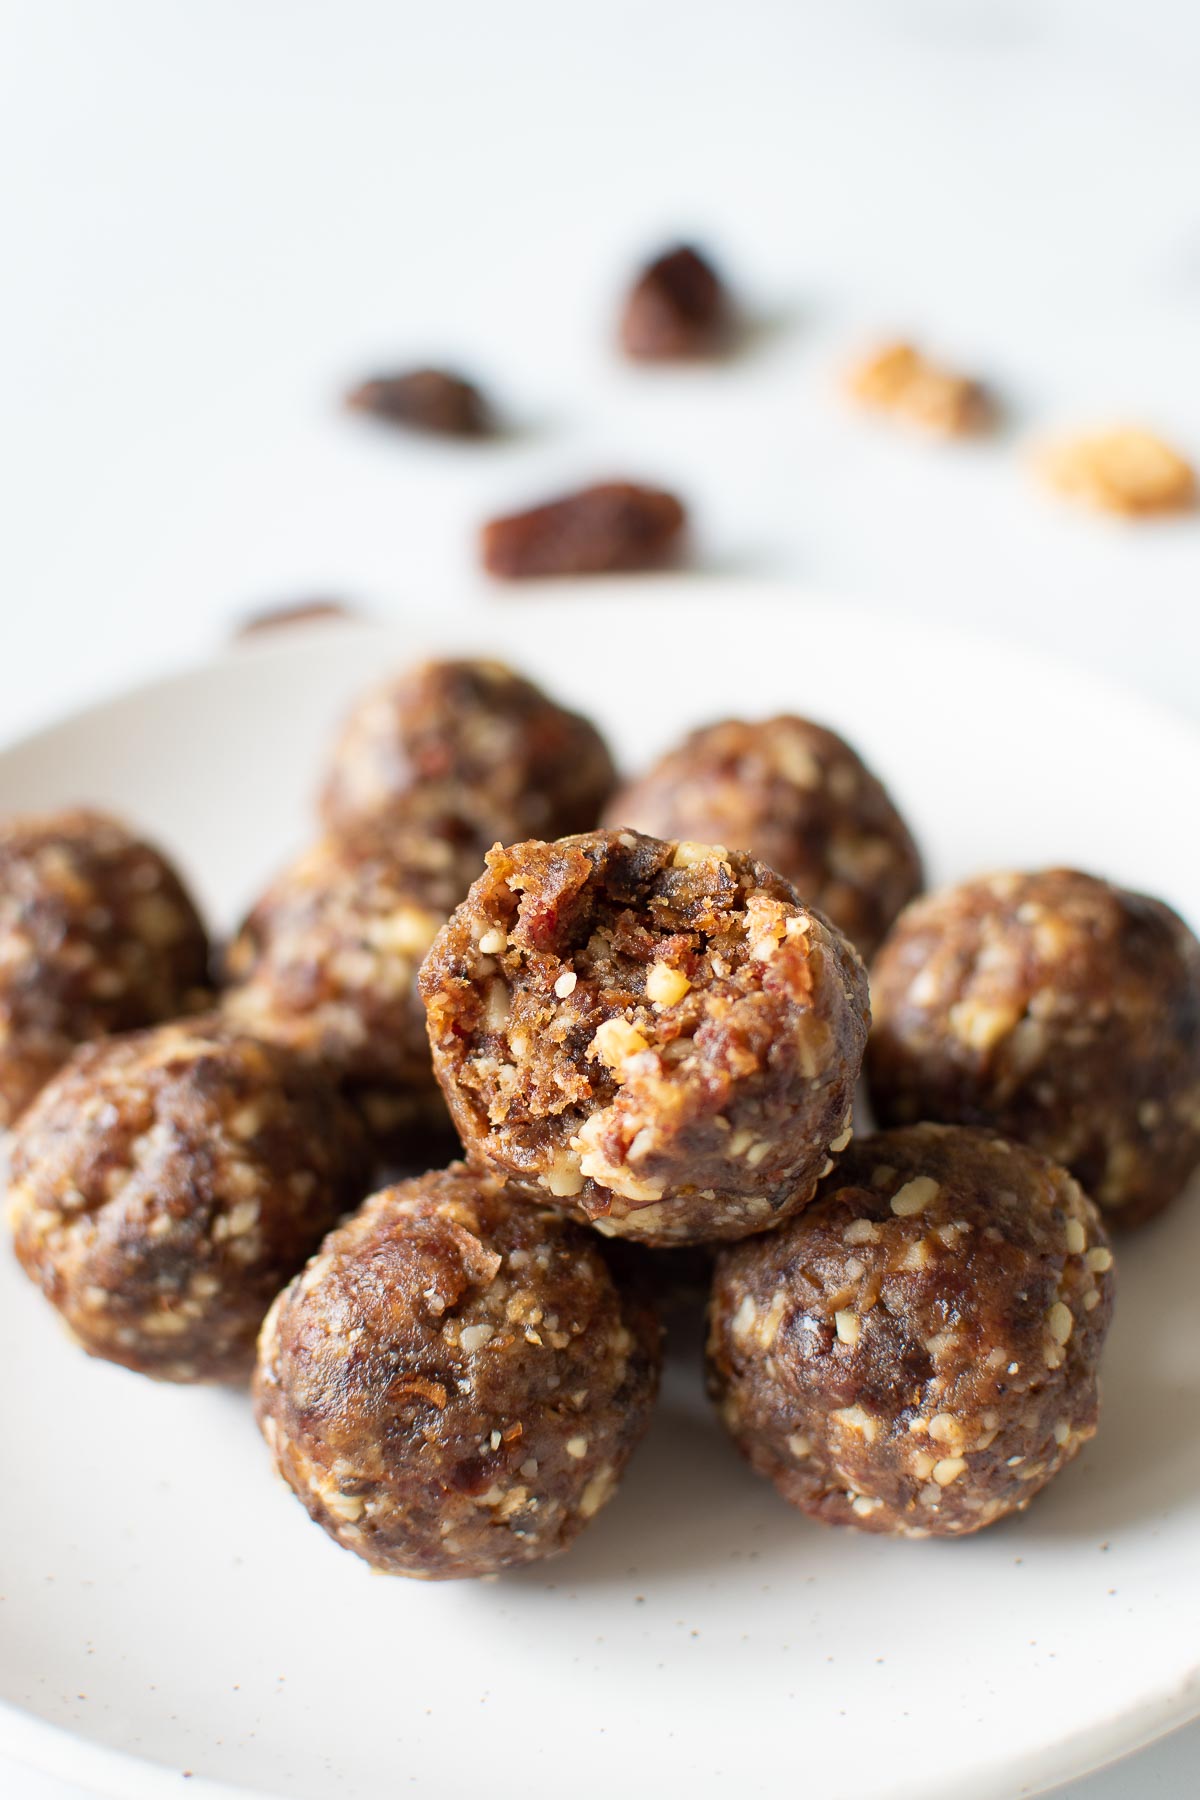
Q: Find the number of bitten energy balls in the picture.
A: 1